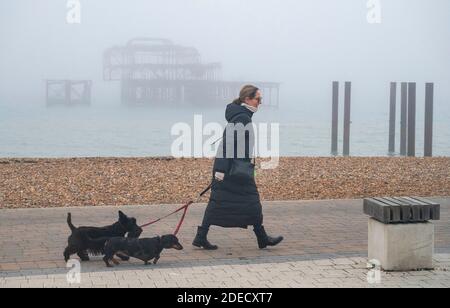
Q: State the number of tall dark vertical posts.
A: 6